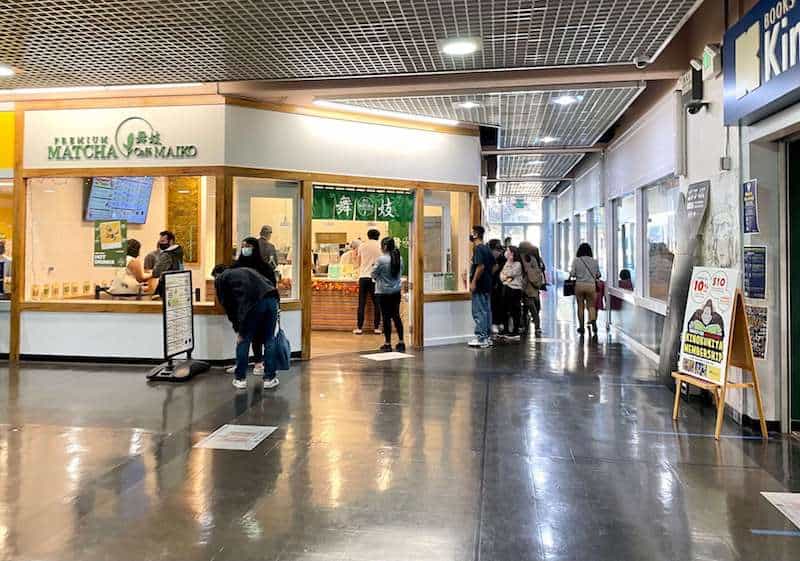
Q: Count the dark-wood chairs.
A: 0